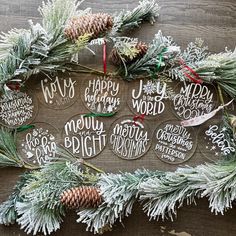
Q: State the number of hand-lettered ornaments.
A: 10